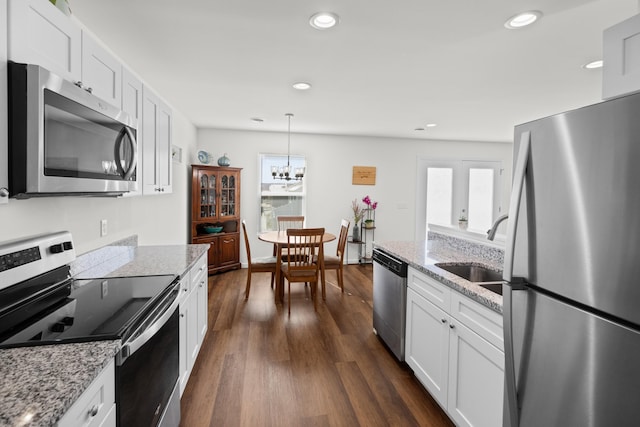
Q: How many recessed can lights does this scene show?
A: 5